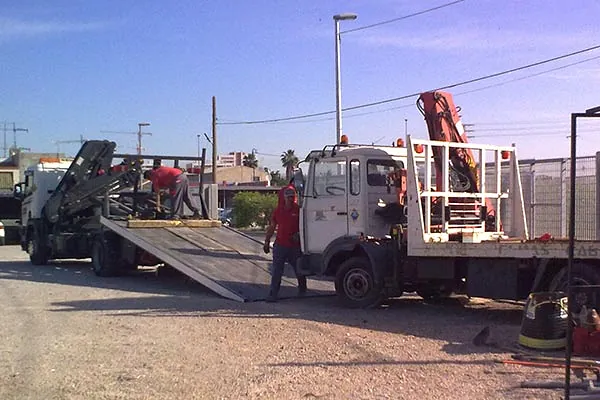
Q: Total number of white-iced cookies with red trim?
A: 0